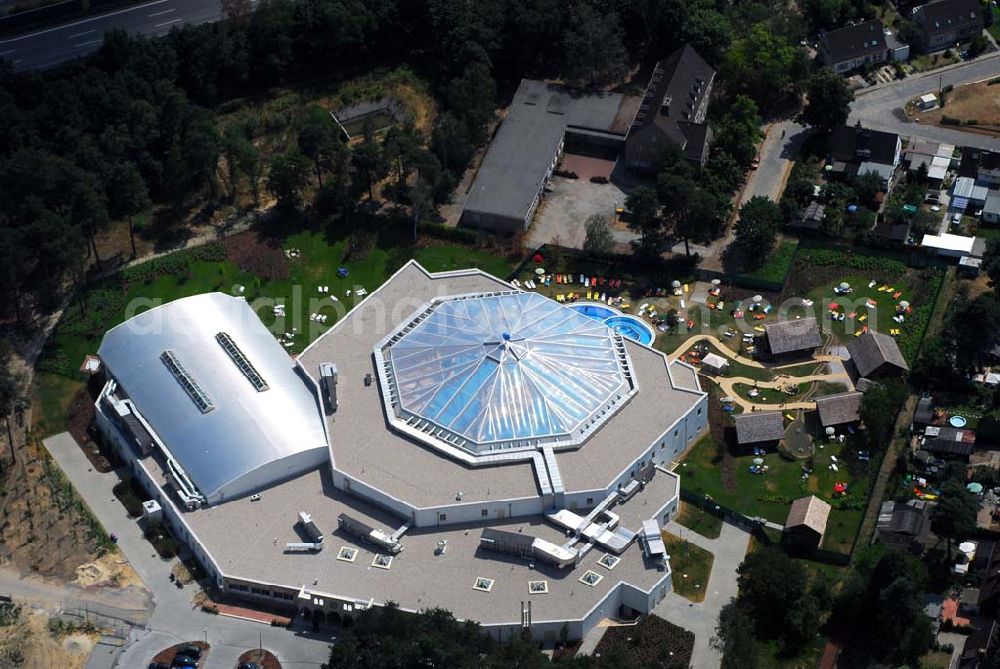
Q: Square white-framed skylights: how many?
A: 6